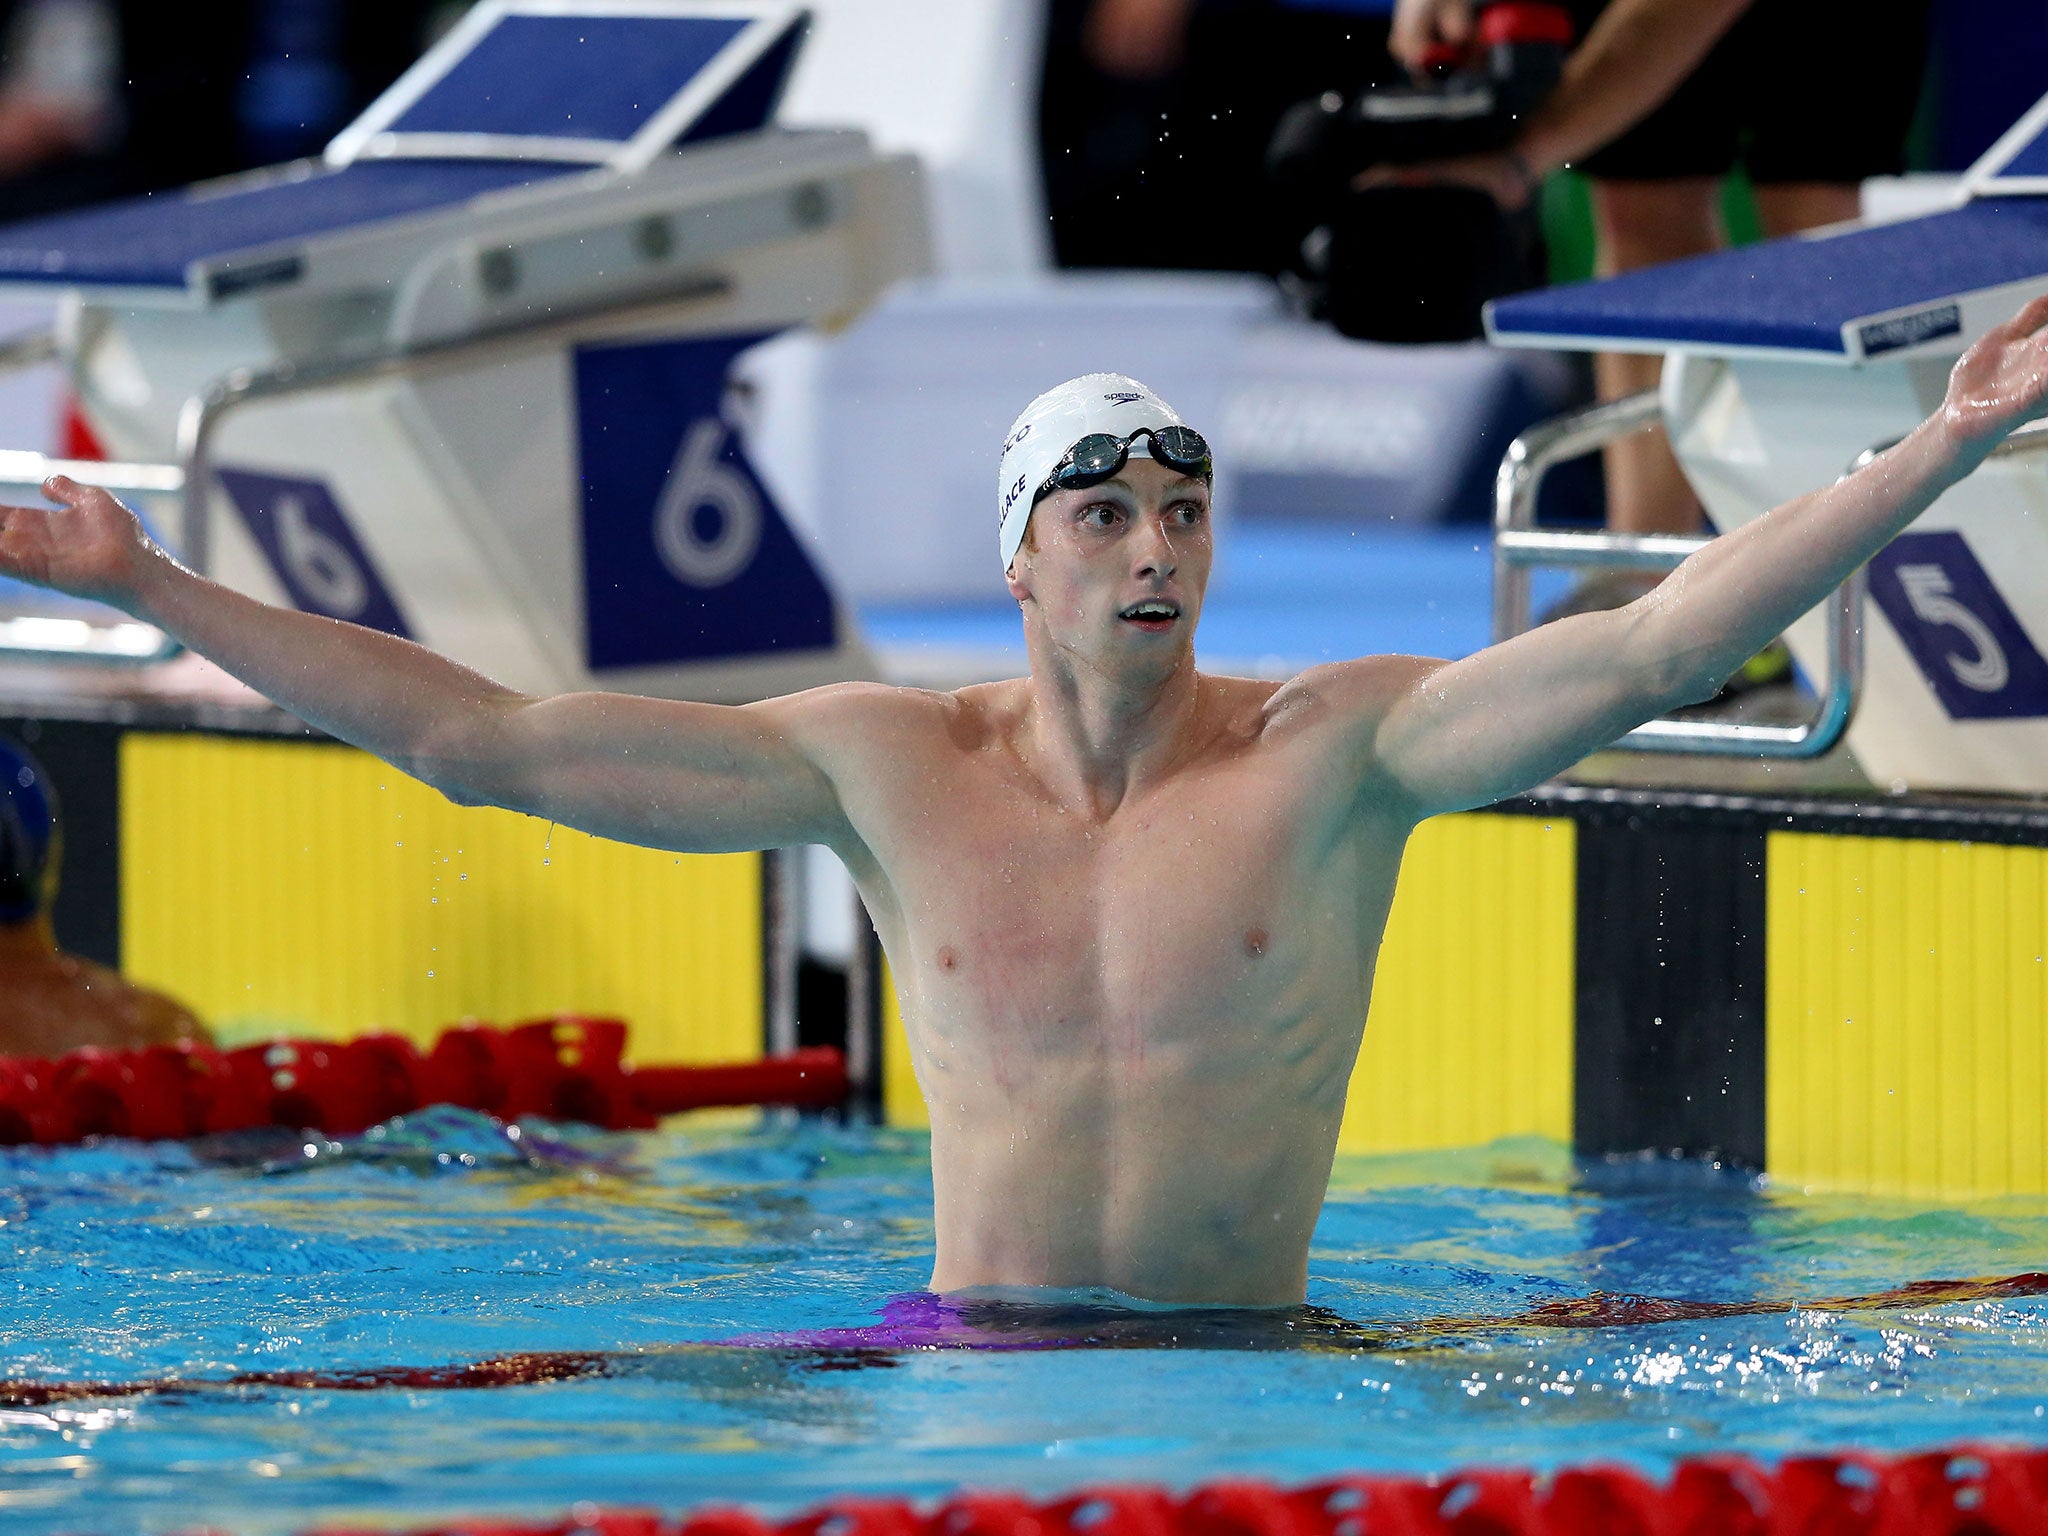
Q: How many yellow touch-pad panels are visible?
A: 3